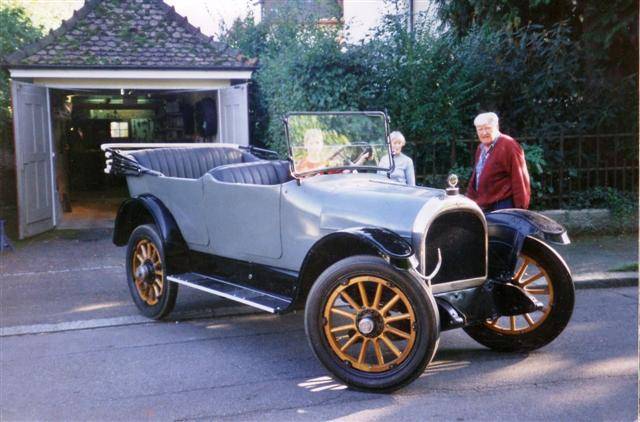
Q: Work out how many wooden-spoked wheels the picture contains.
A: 3